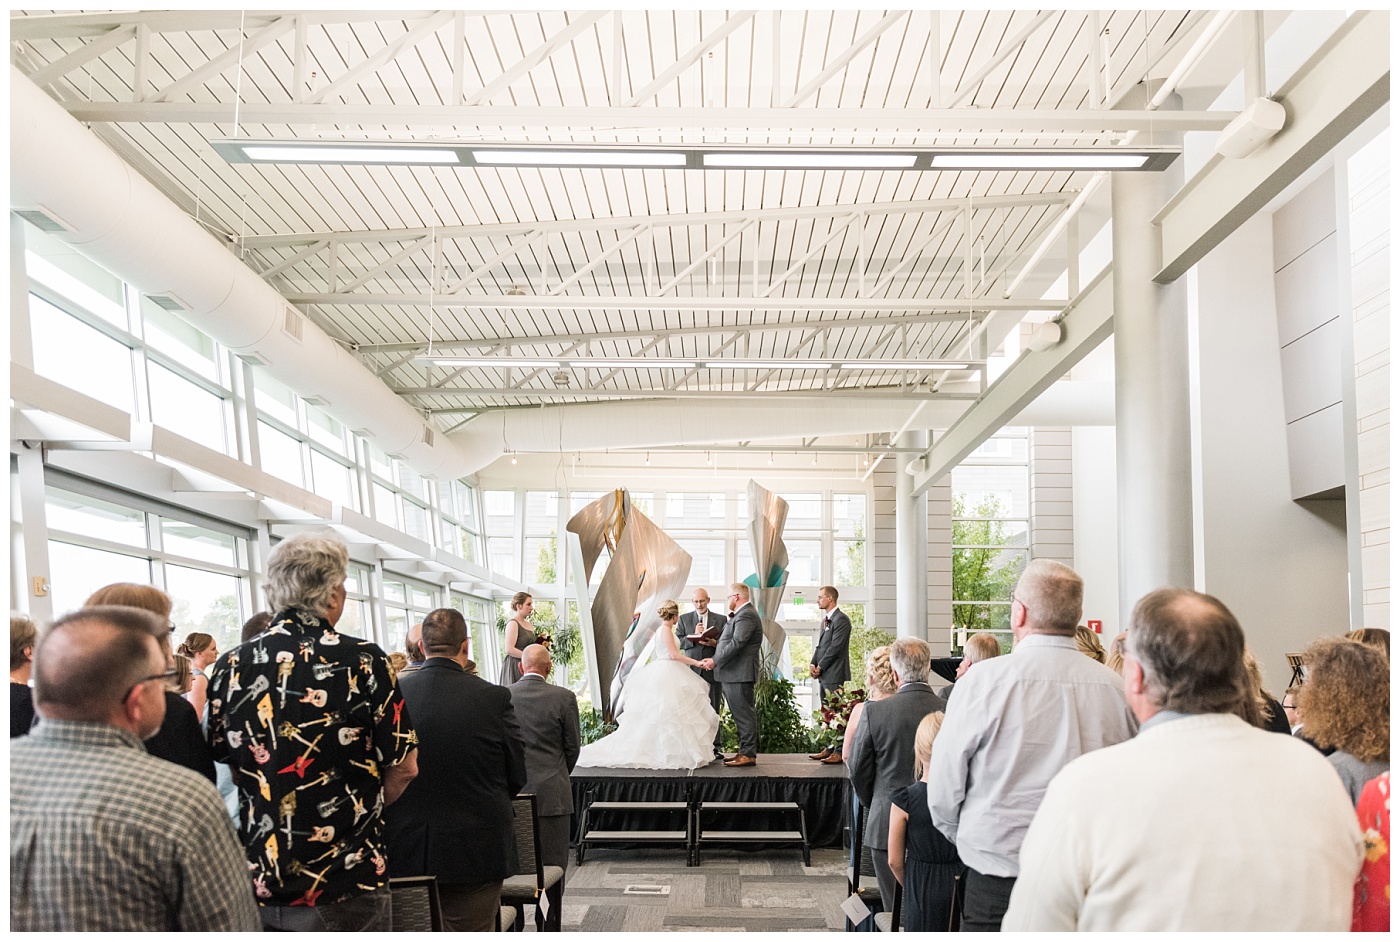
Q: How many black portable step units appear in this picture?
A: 2